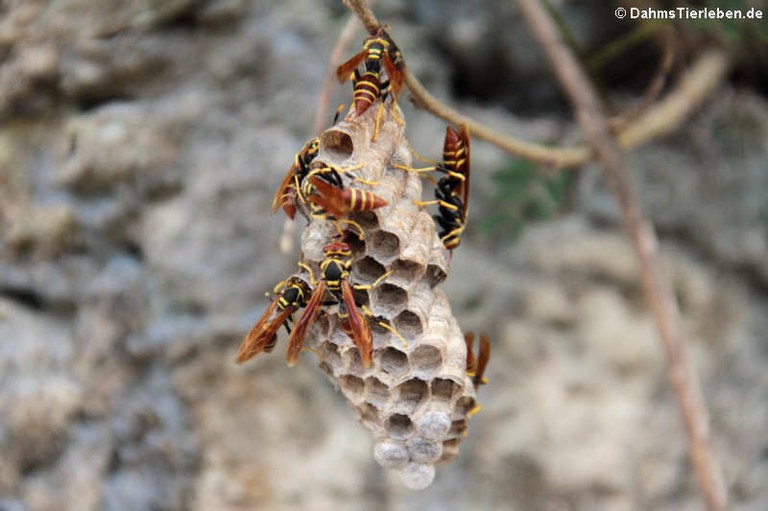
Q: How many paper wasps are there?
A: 7